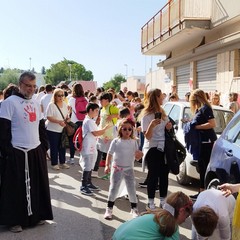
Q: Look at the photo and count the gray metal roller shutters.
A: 2